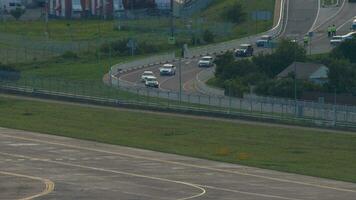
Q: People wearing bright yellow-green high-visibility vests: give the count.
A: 3